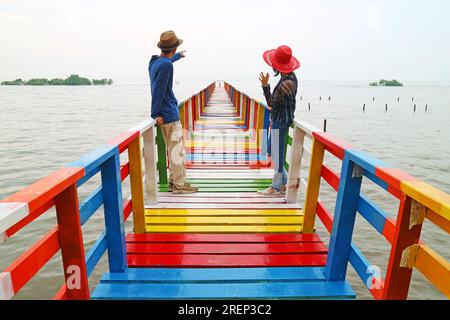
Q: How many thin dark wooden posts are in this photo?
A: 12